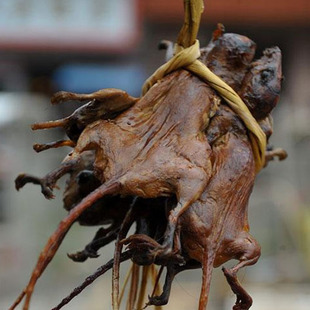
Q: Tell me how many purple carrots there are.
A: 0